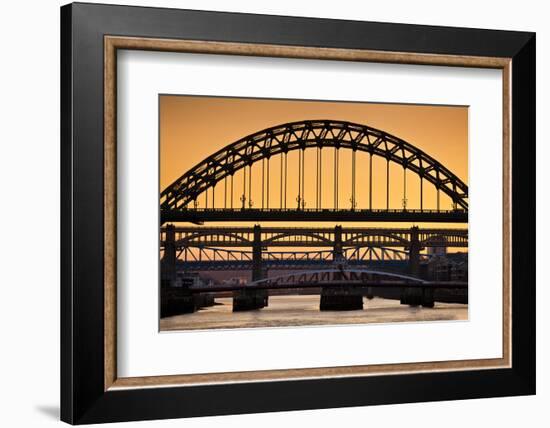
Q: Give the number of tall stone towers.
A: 4